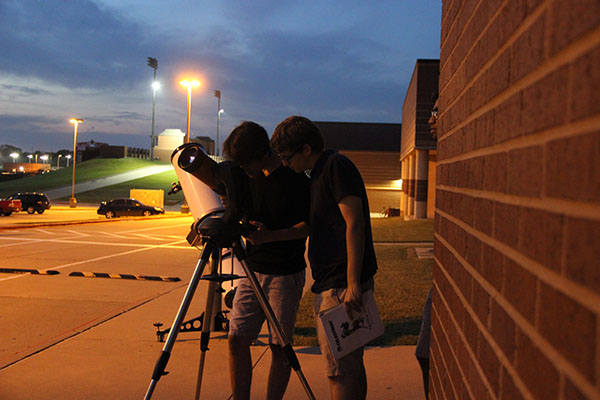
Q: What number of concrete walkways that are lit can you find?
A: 1